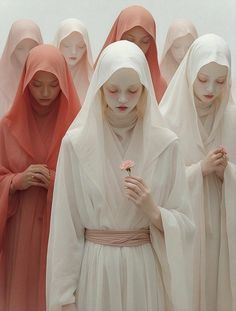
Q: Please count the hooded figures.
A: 7